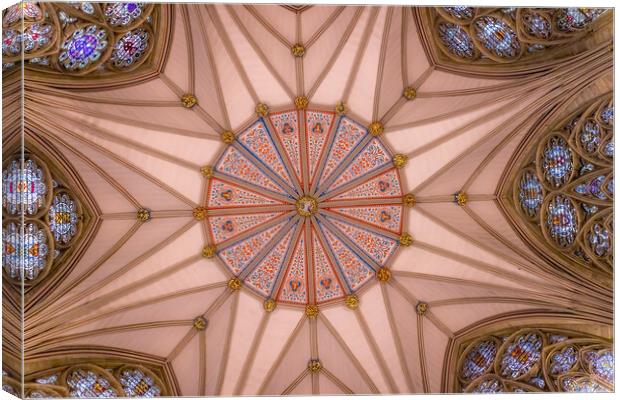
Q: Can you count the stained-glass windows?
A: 6